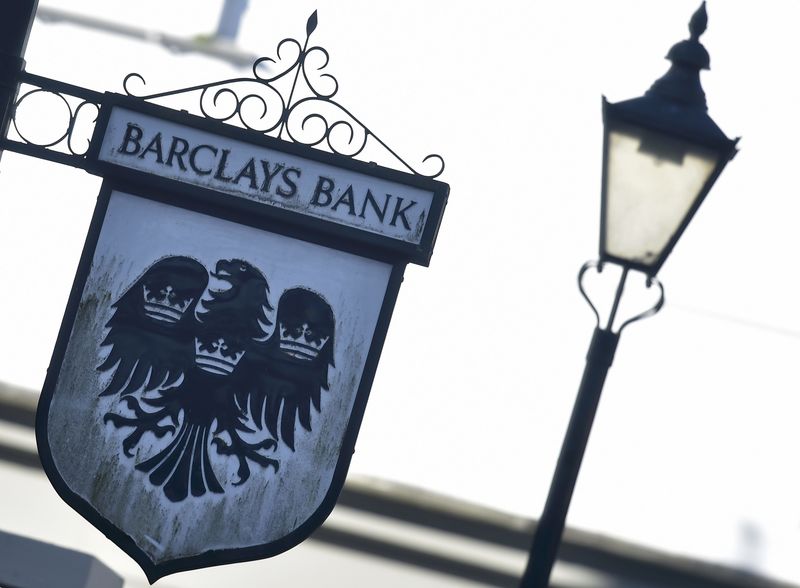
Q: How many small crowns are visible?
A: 3